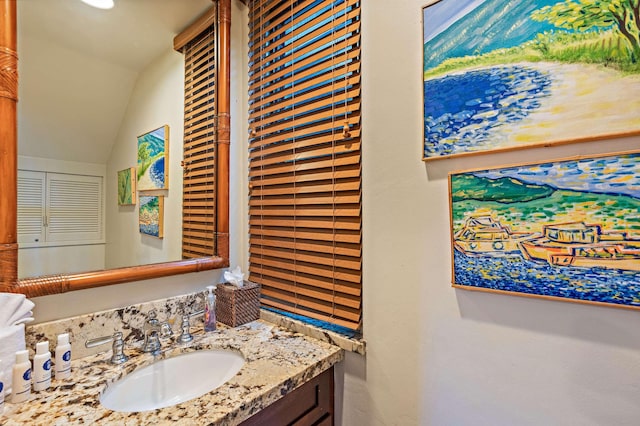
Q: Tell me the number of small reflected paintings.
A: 3